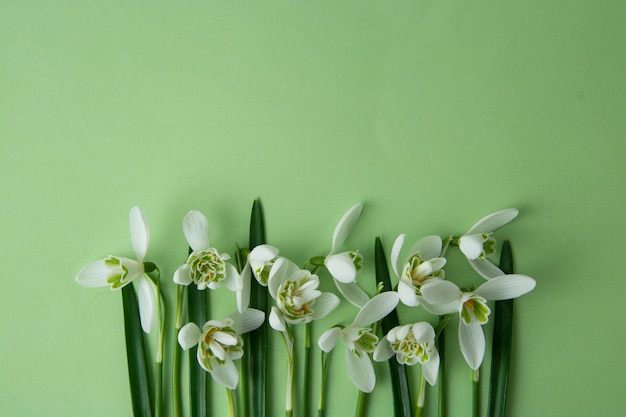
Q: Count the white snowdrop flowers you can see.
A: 11